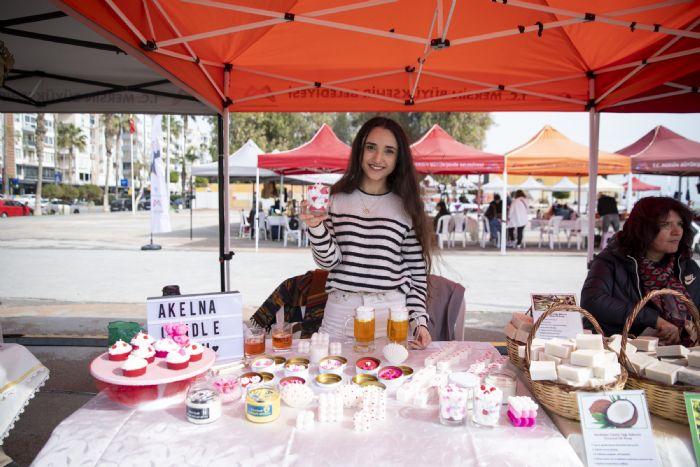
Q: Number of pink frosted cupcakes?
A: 0